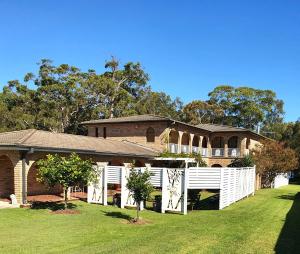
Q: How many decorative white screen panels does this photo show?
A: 3